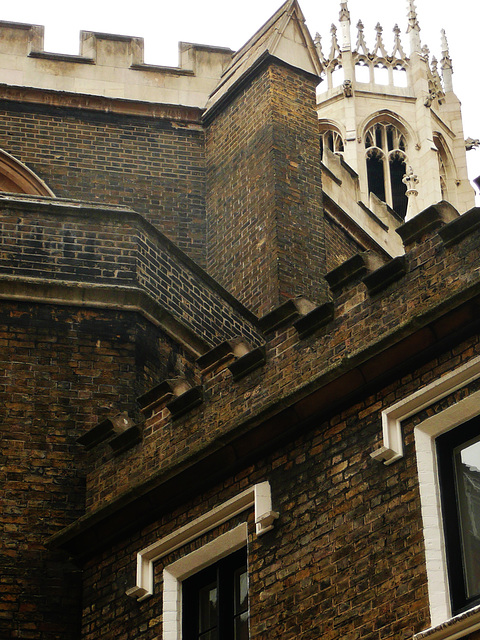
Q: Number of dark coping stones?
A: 12